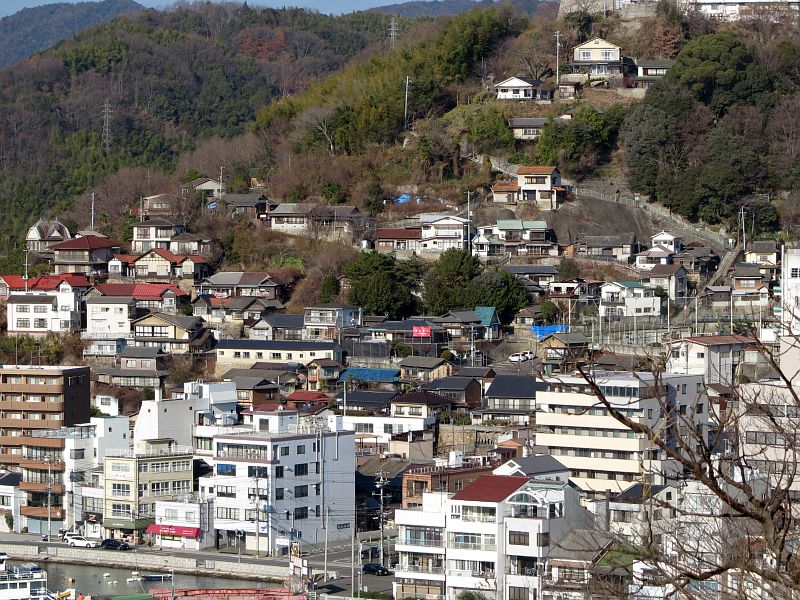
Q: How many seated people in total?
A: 0